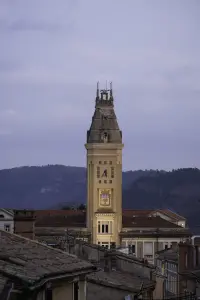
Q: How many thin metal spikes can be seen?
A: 3